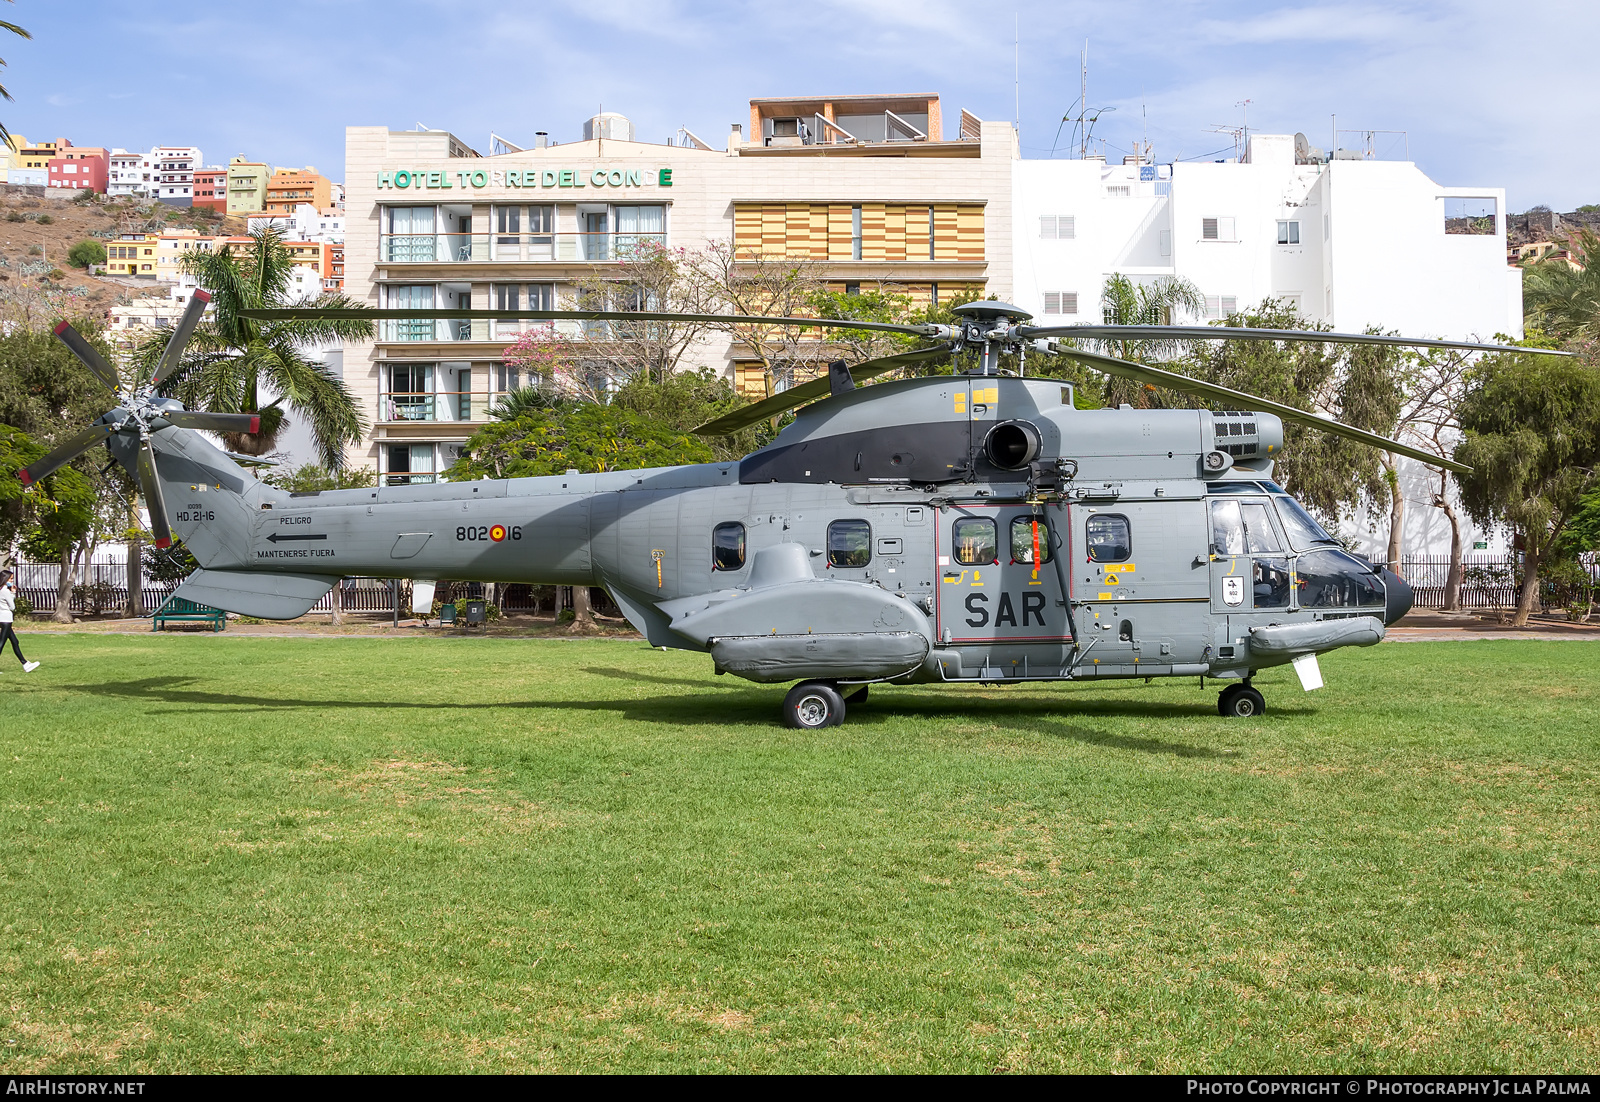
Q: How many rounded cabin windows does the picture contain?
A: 5